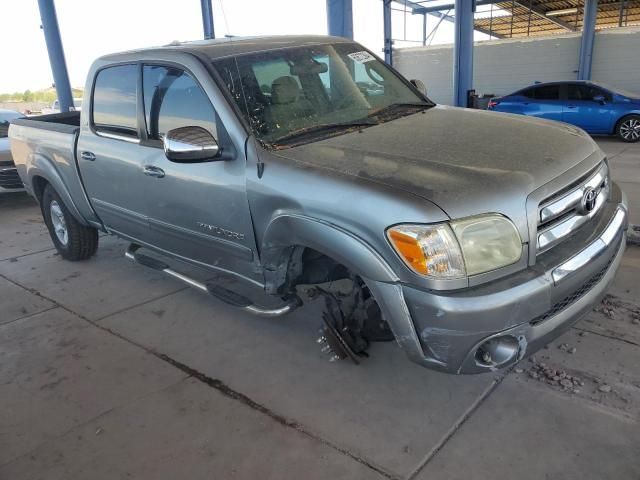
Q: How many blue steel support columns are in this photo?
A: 6